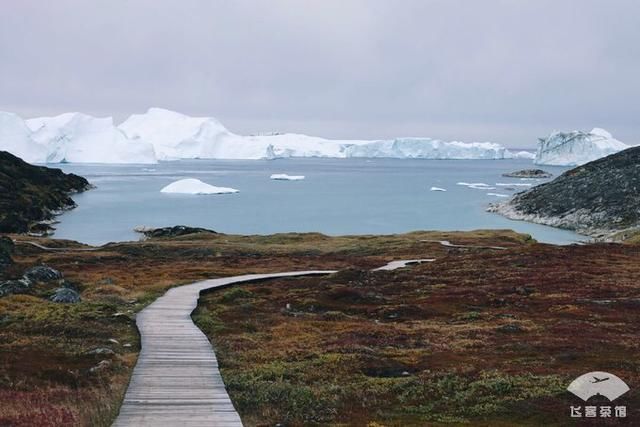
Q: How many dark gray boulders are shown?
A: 3